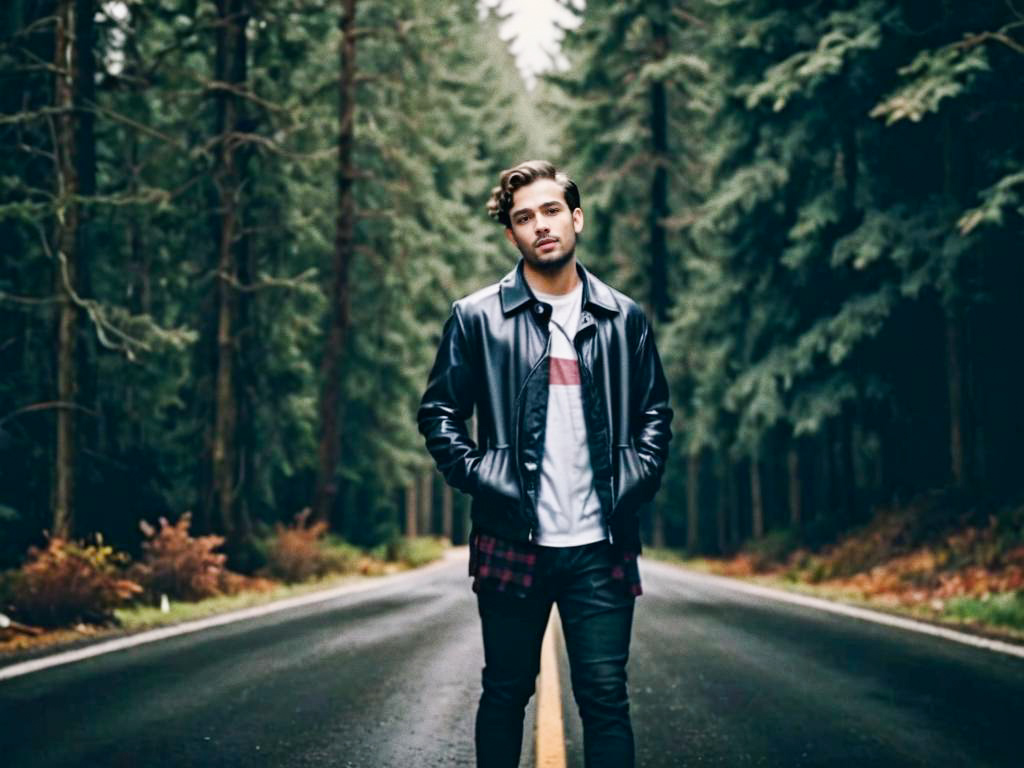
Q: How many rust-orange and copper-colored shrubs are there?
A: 3